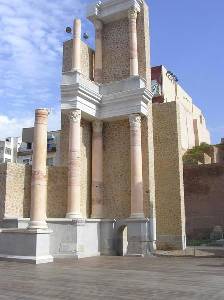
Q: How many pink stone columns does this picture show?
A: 7